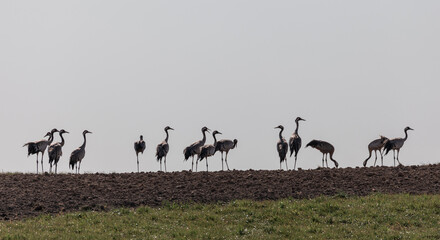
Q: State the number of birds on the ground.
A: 14